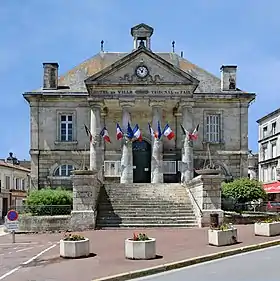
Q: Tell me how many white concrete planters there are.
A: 4